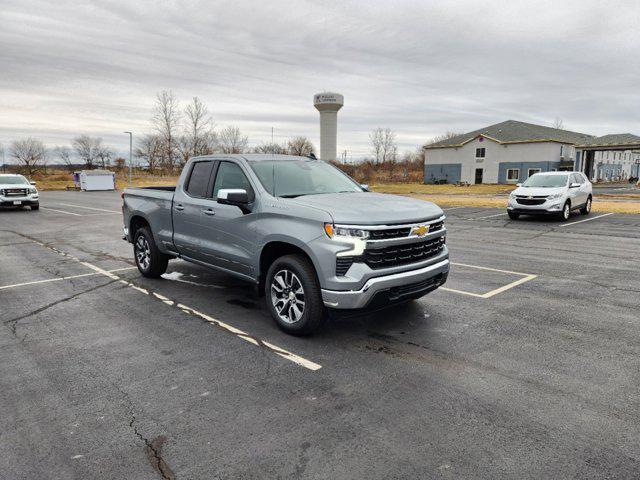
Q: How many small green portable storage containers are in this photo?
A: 0